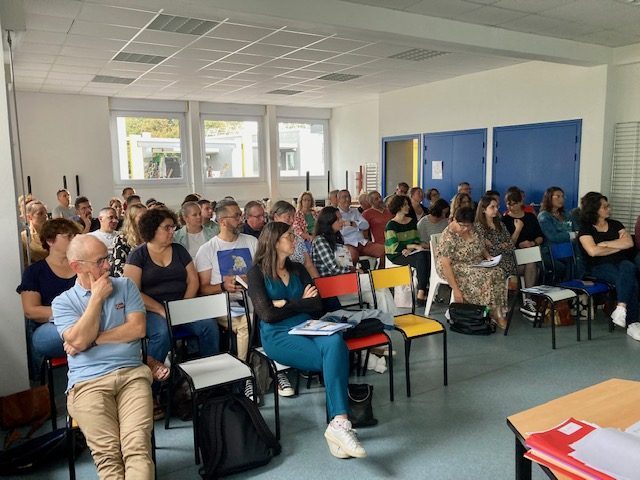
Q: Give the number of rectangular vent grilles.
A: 6